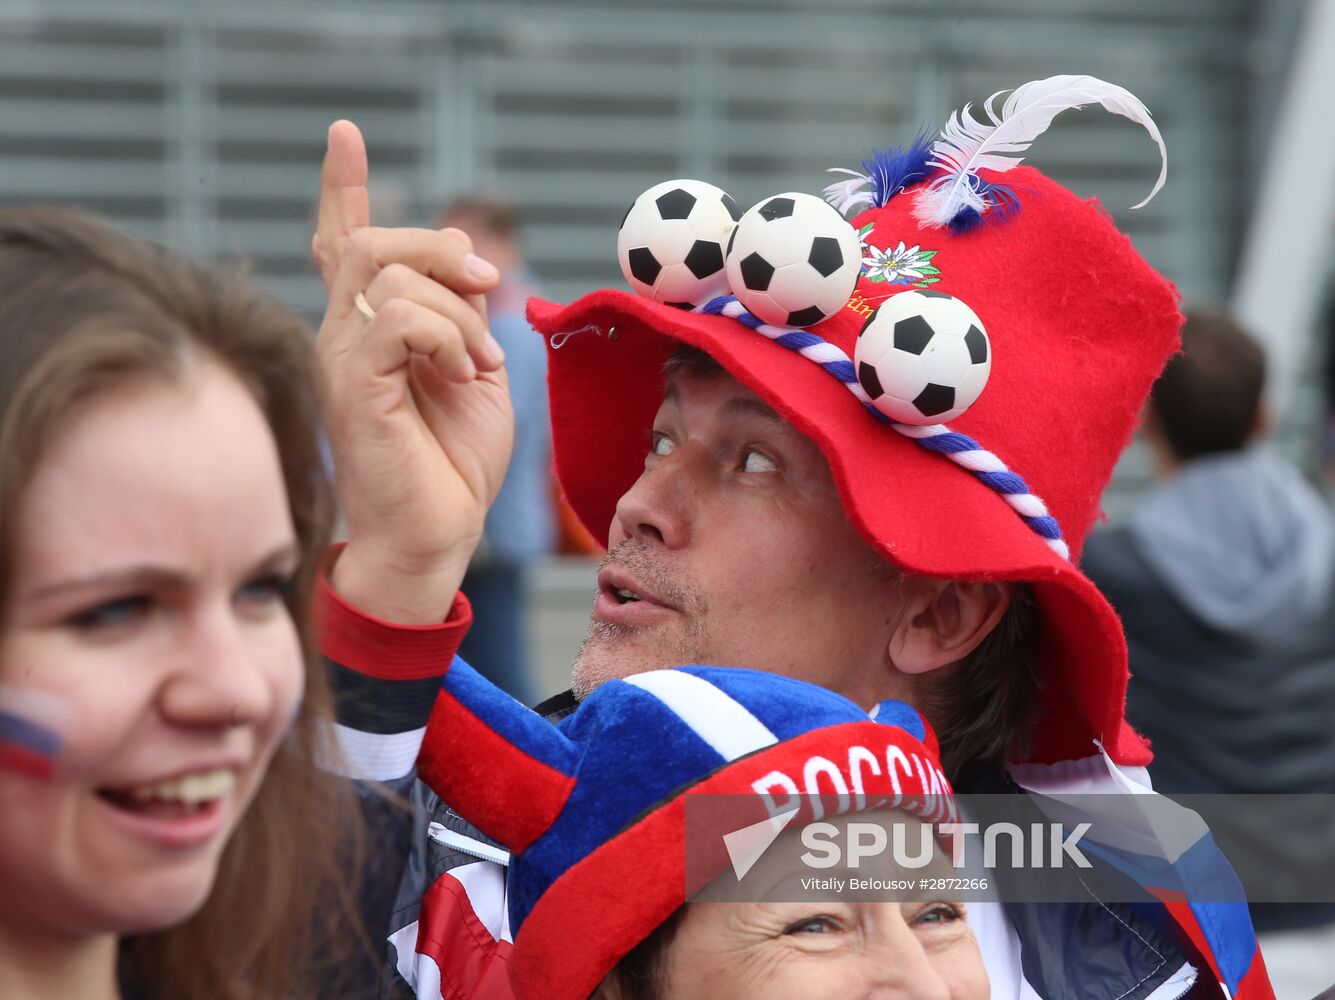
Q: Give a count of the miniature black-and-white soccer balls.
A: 3